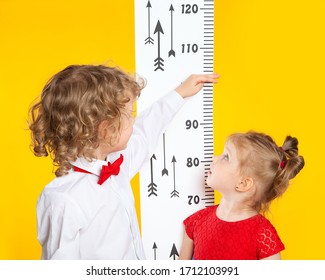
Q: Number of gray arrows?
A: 8